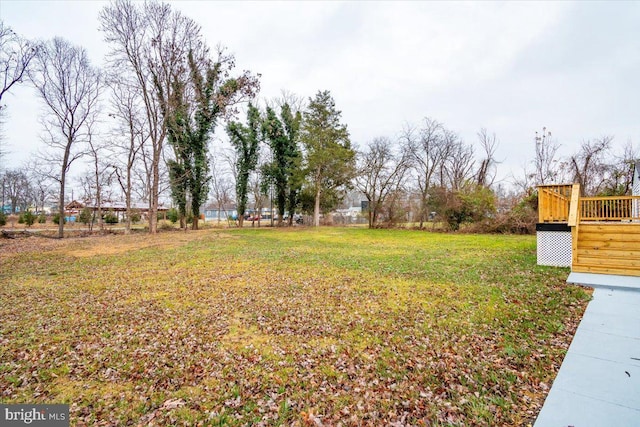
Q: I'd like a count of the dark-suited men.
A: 0